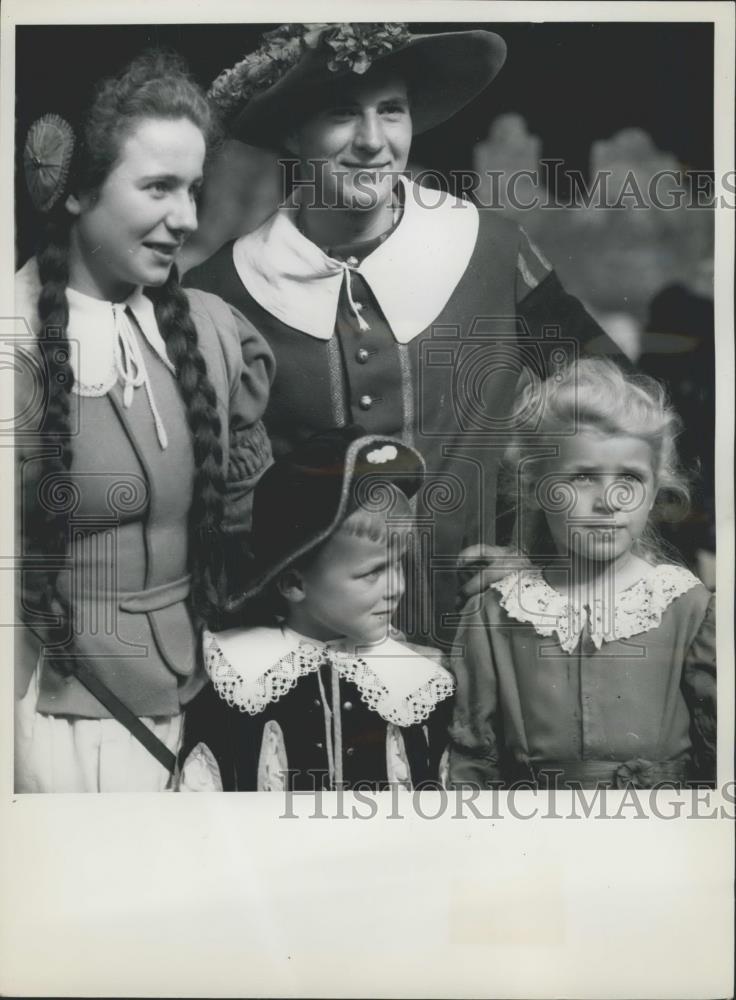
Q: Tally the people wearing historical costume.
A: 4